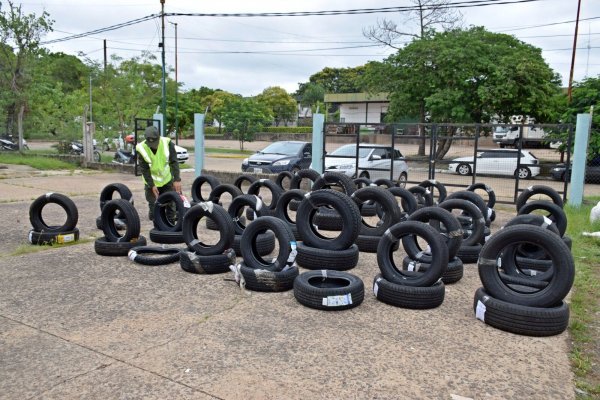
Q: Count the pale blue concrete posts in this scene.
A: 4